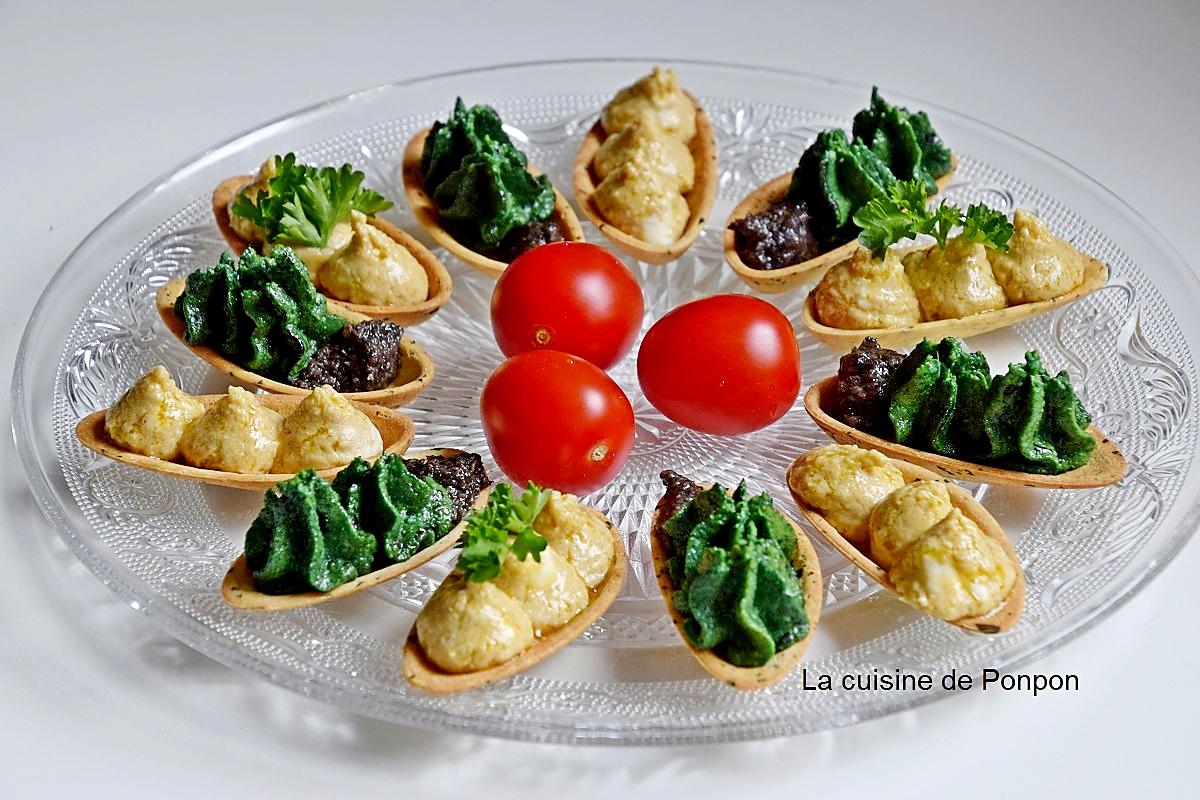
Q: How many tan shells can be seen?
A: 12